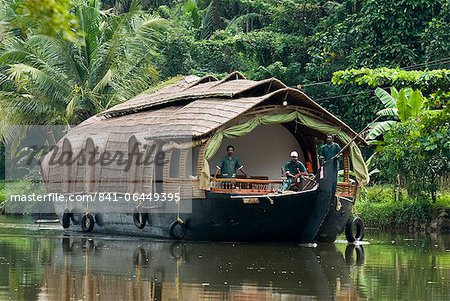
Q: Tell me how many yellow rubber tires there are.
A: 0